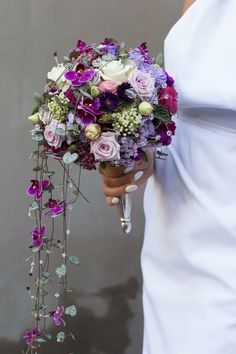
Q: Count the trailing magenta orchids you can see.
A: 5